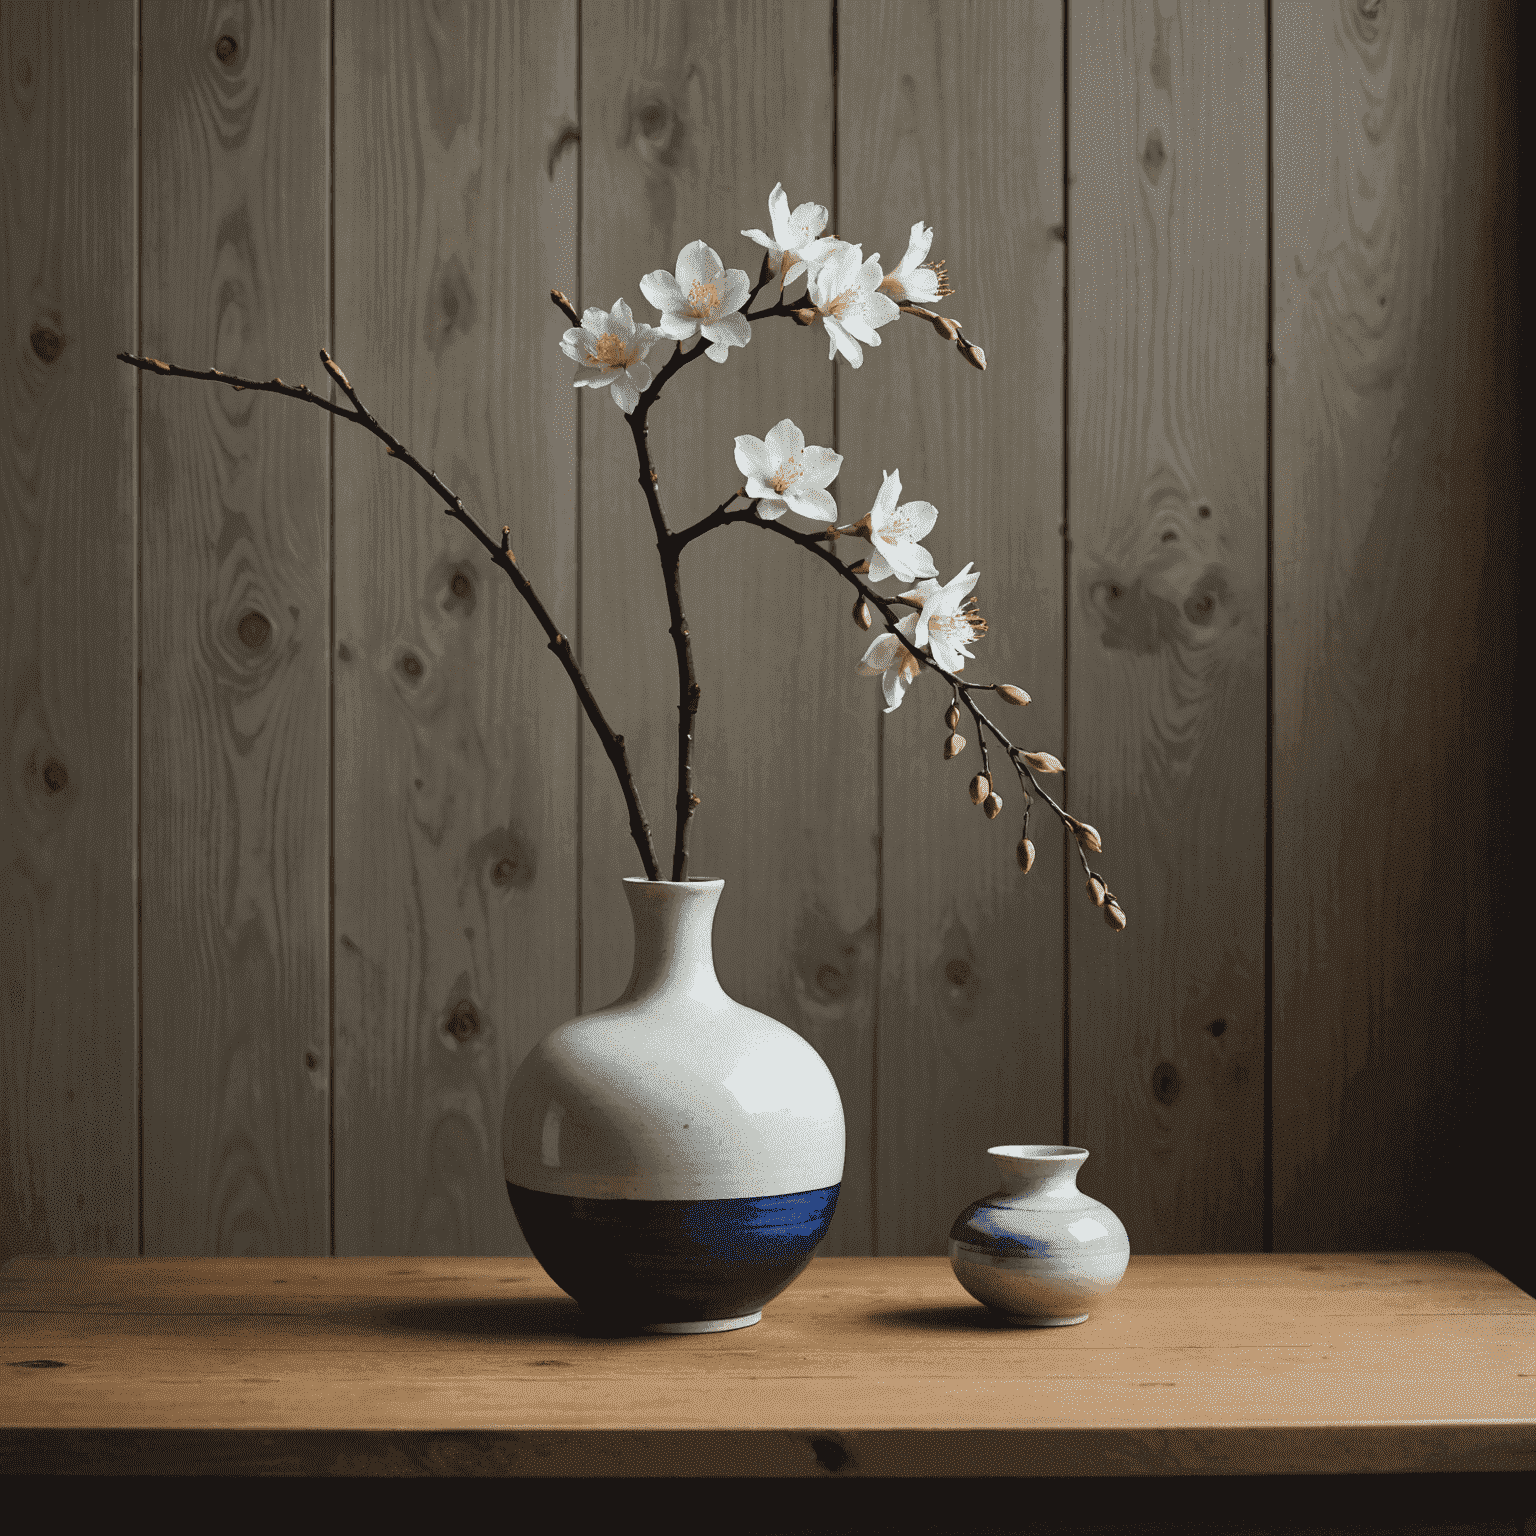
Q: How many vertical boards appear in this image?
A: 7